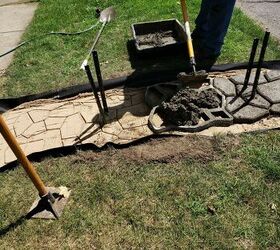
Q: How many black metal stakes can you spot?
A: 4